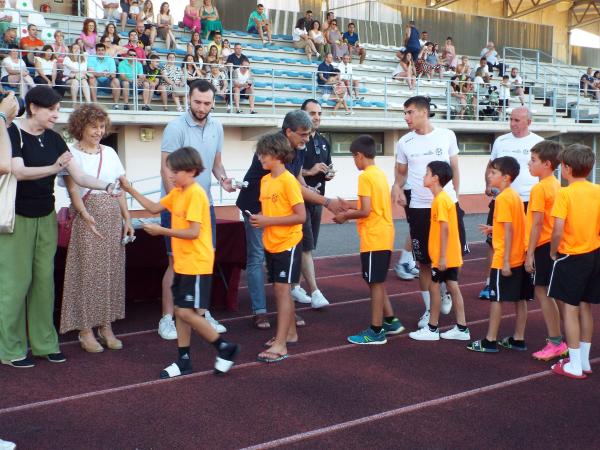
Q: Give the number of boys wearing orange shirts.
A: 7